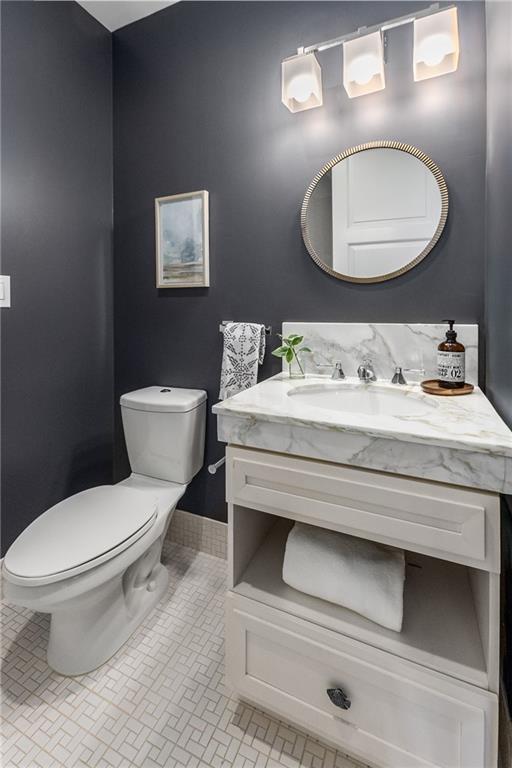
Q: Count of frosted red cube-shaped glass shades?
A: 0